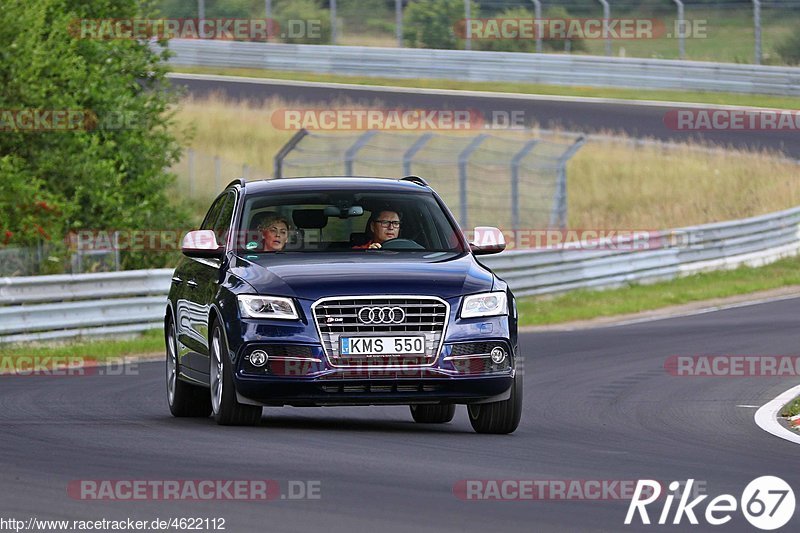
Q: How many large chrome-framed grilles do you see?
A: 1